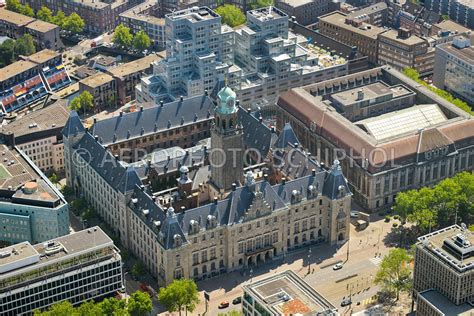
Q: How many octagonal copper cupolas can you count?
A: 1